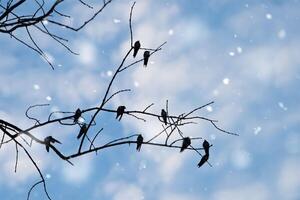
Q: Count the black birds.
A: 11